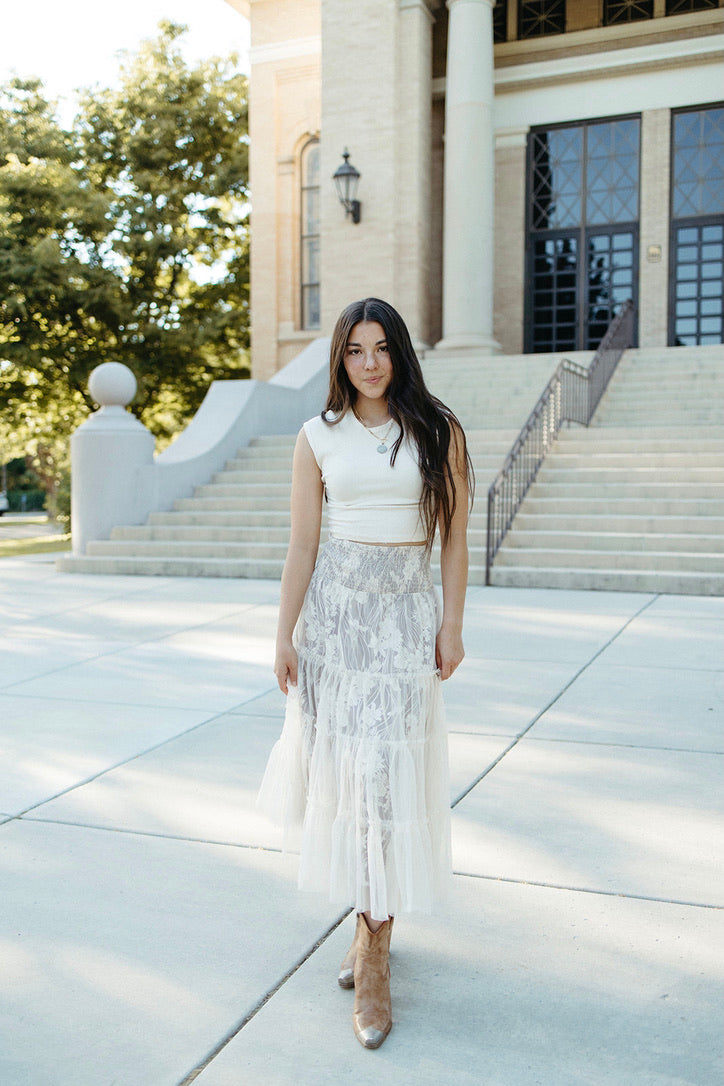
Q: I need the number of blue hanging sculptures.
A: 0